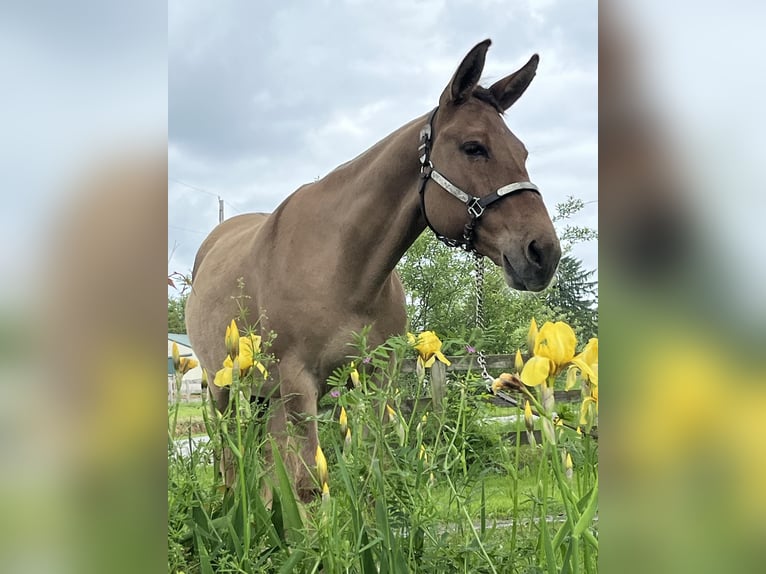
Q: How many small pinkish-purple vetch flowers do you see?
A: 3